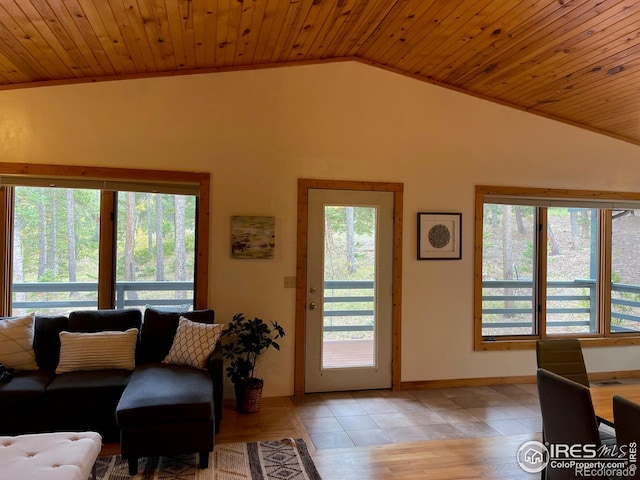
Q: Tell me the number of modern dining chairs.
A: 3